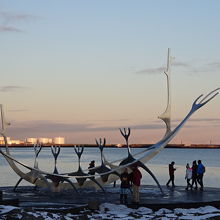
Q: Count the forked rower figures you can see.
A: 5